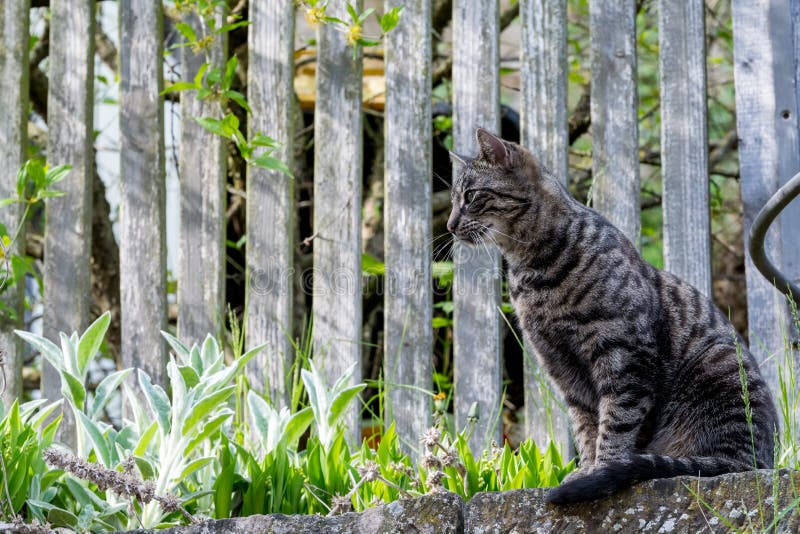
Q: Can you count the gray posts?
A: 12